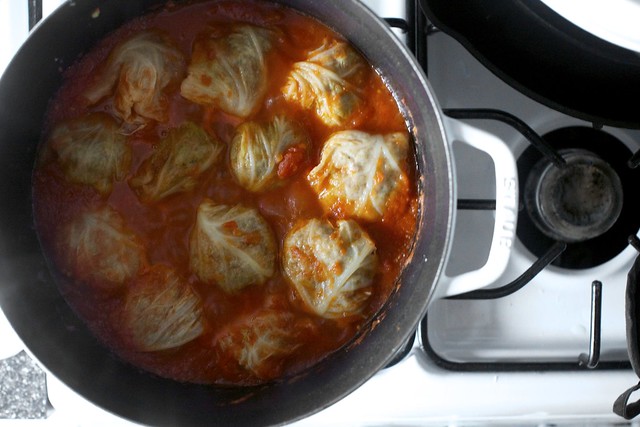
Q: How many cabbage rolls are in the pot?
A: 12